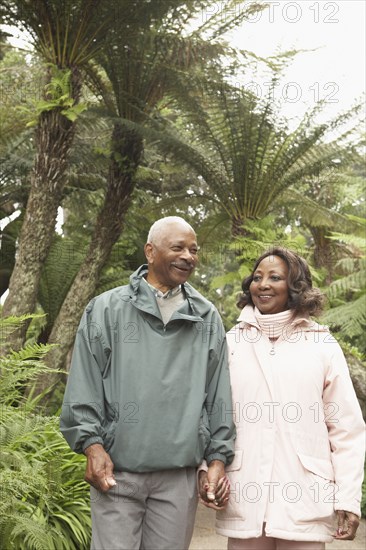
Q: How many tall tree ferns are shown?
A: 3